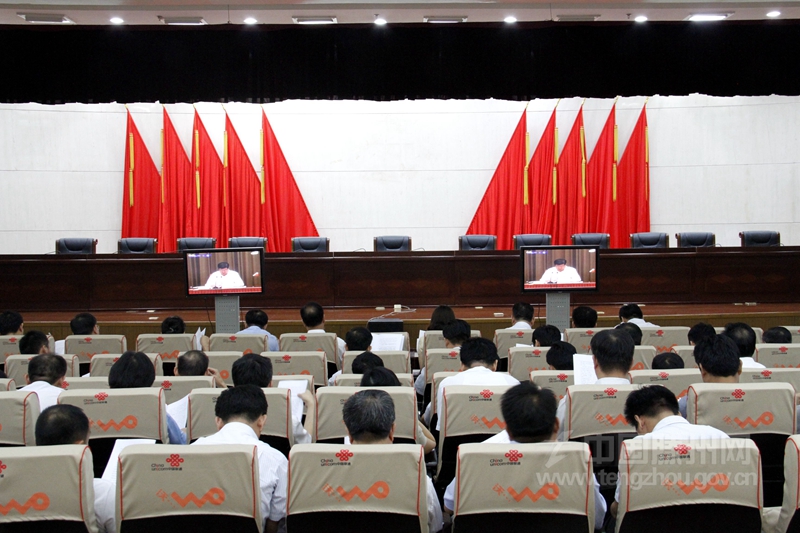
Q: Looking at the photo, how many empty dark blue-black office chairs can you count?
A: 12